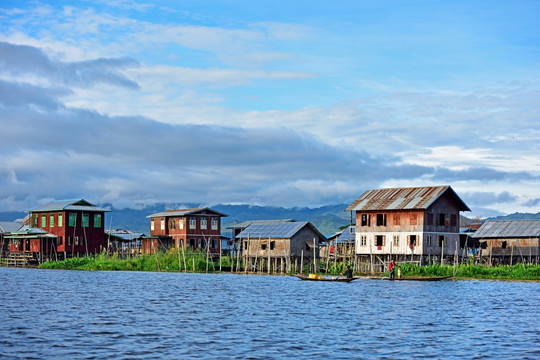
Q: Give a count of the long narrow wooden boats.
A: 2